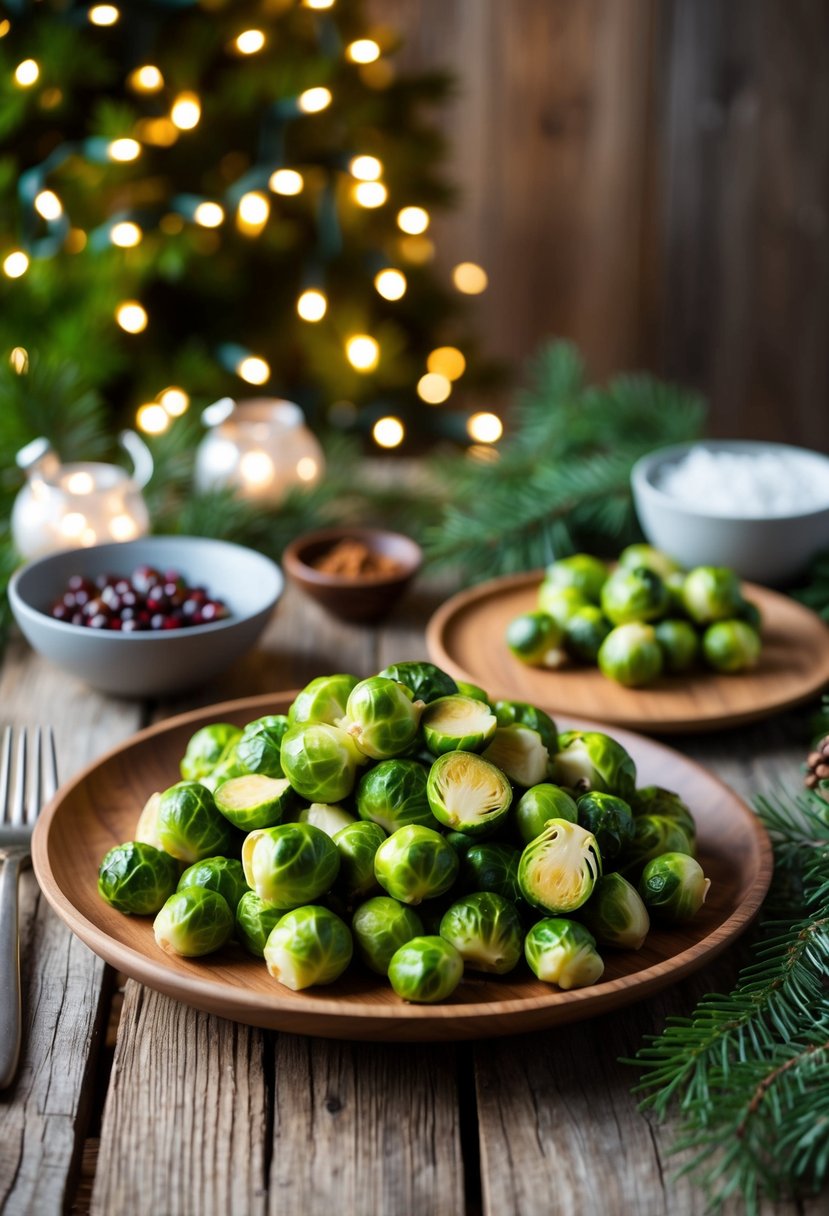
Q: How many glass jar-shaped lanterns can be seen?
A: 2